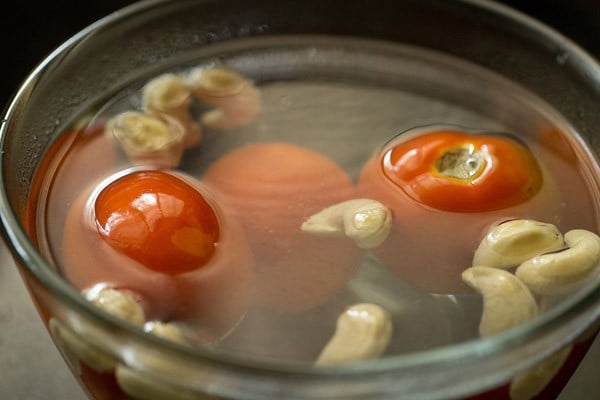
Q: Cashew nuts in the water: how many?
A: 10